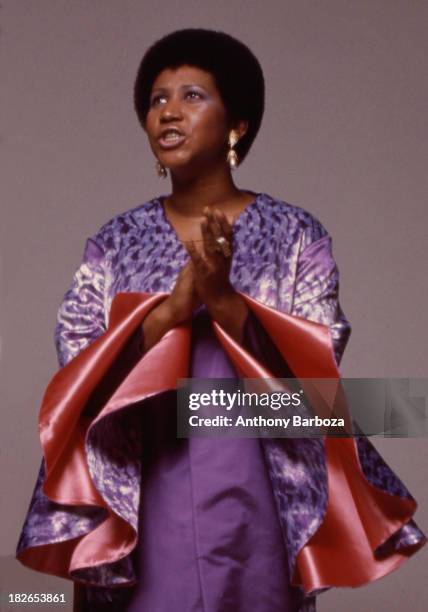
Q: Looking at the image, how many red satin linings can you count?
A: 2